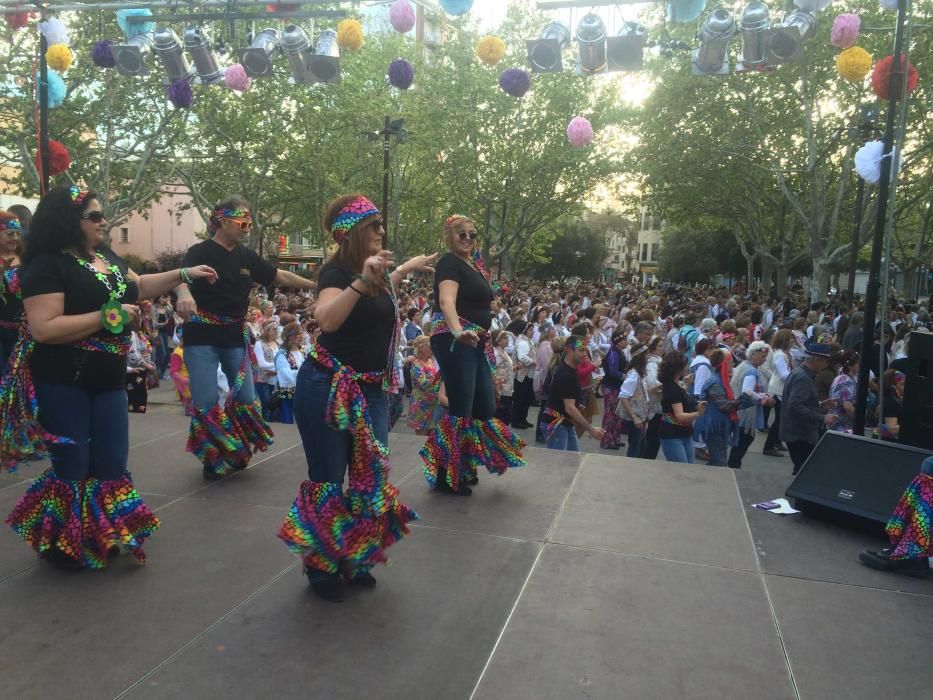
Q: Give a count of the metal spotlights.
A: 12